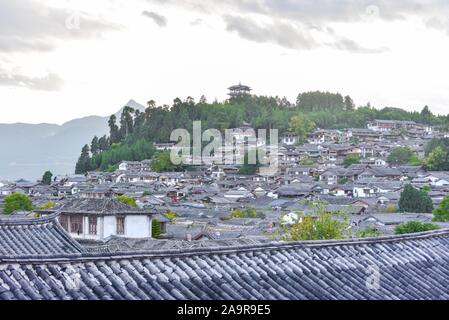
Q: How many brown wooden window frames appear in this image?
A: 4